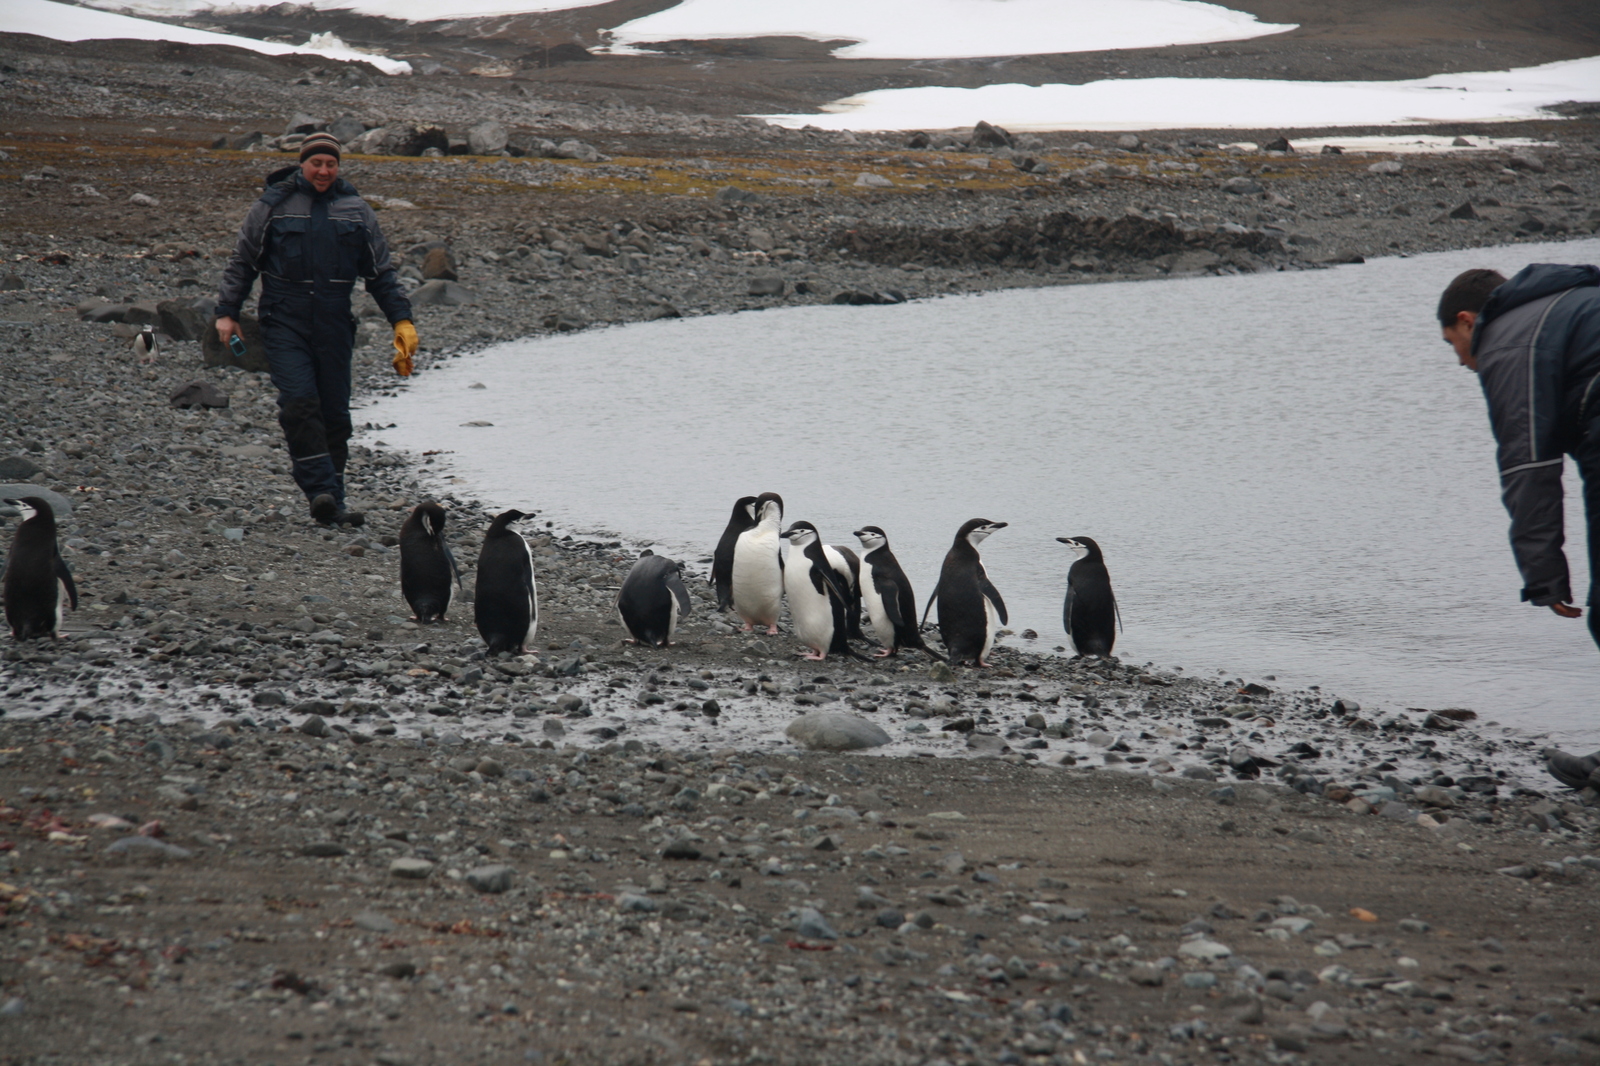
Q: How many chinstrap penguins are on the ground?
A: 12